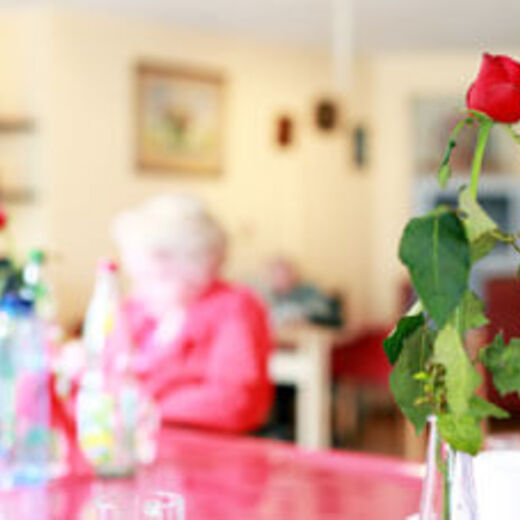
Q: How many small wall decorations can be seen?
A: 3